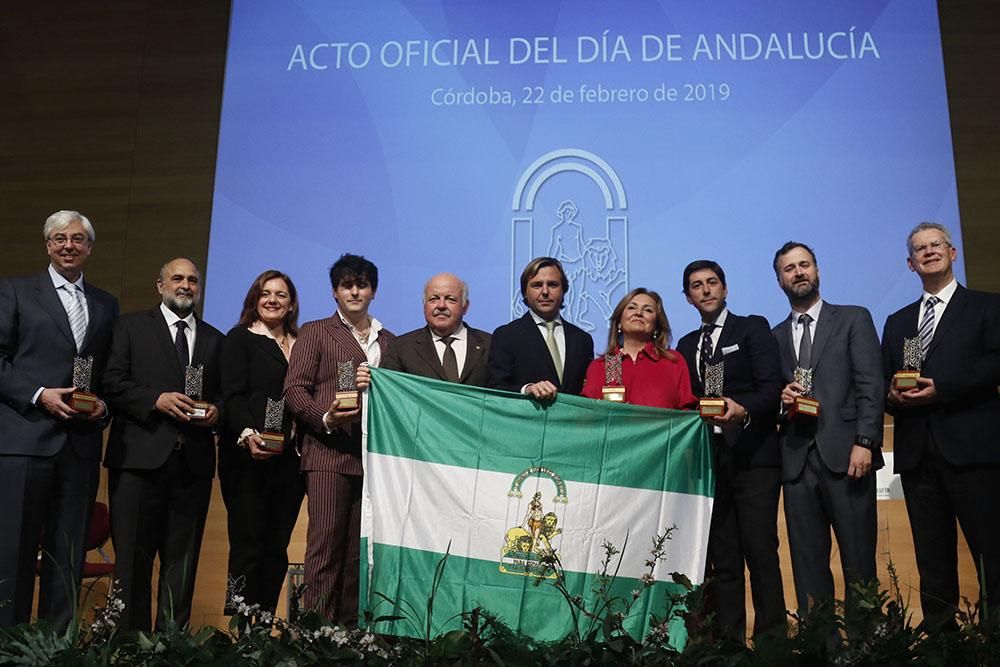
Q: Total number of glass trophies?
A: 8